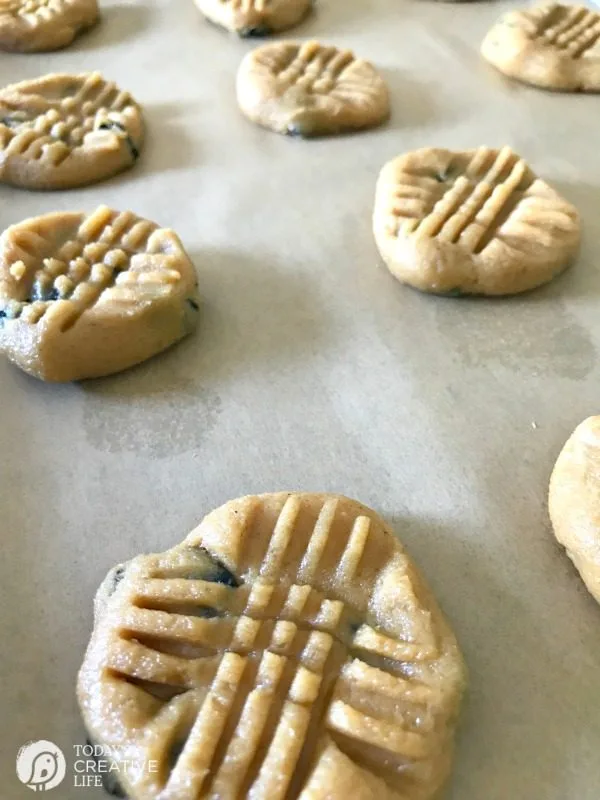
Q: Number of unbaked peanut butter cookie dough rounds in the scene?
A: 9